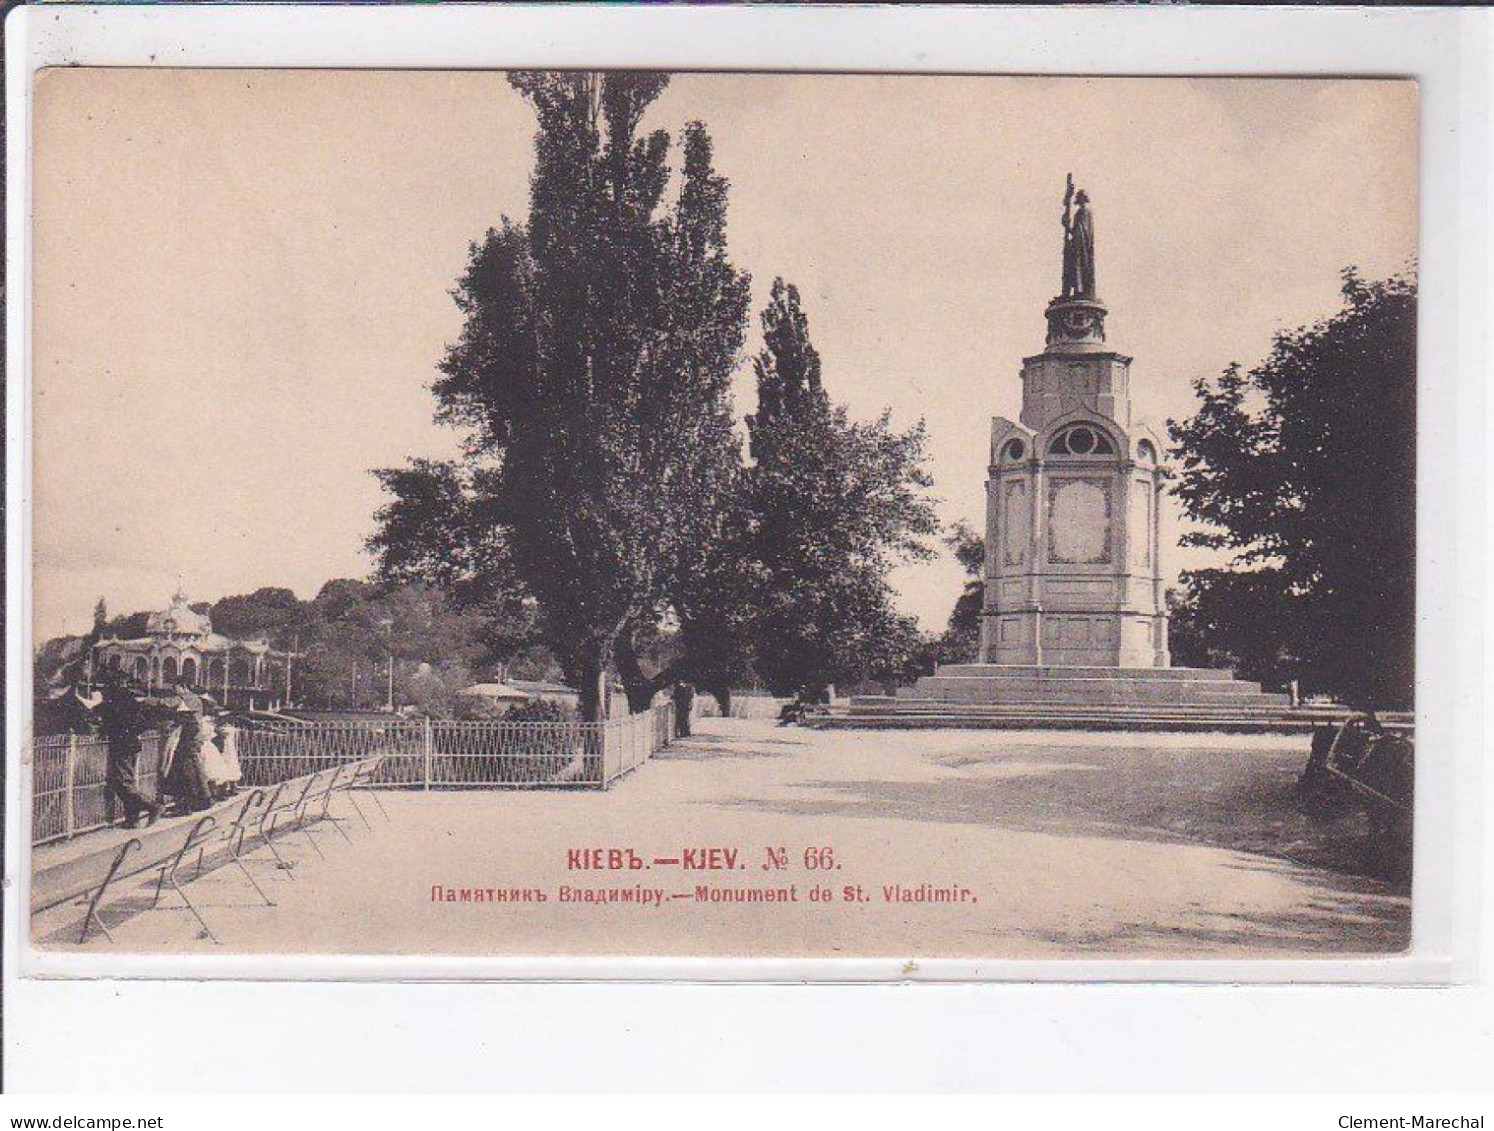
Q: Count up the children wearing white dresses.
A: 2